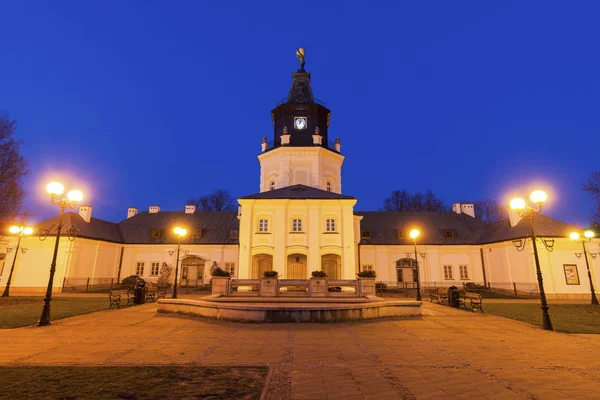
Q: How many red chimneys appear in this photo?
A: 0